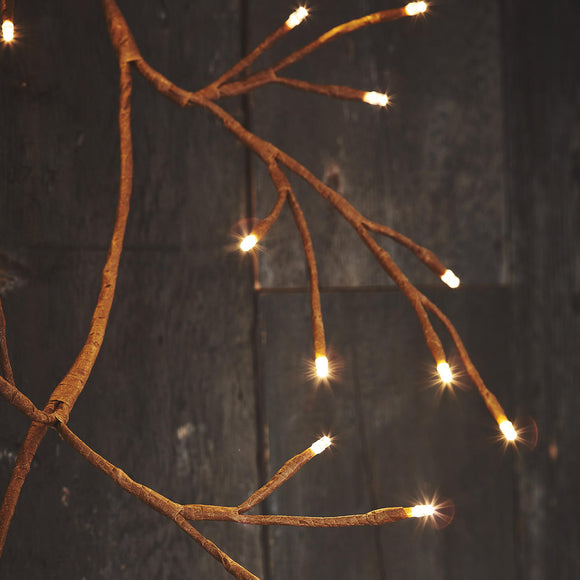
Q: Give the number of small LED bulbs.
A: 11